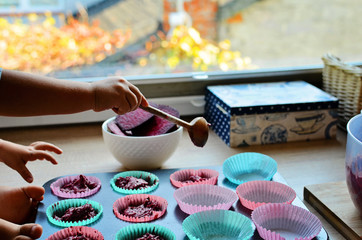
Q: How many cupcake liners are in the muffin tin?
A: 12